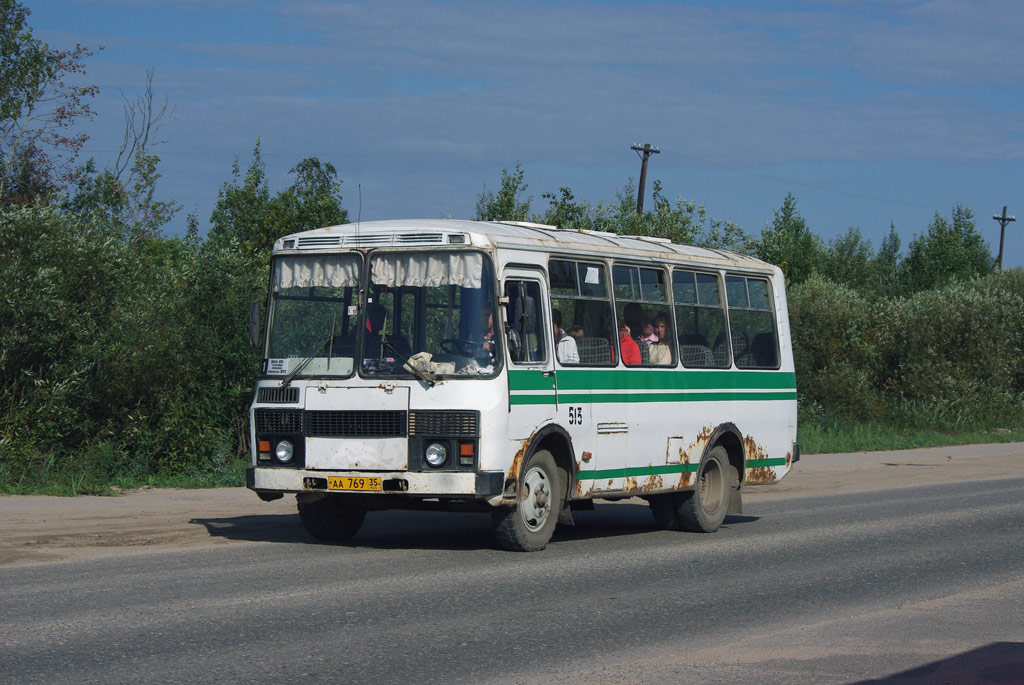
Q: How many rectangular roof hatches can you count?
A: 3